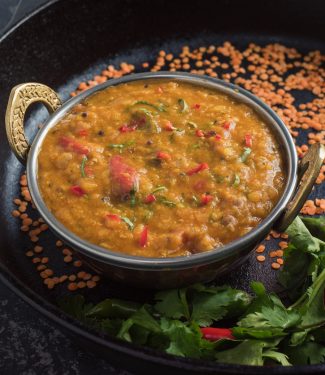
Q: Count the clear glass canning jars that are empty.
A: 0